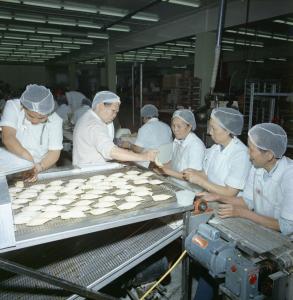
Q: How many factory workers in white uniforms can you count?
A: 6